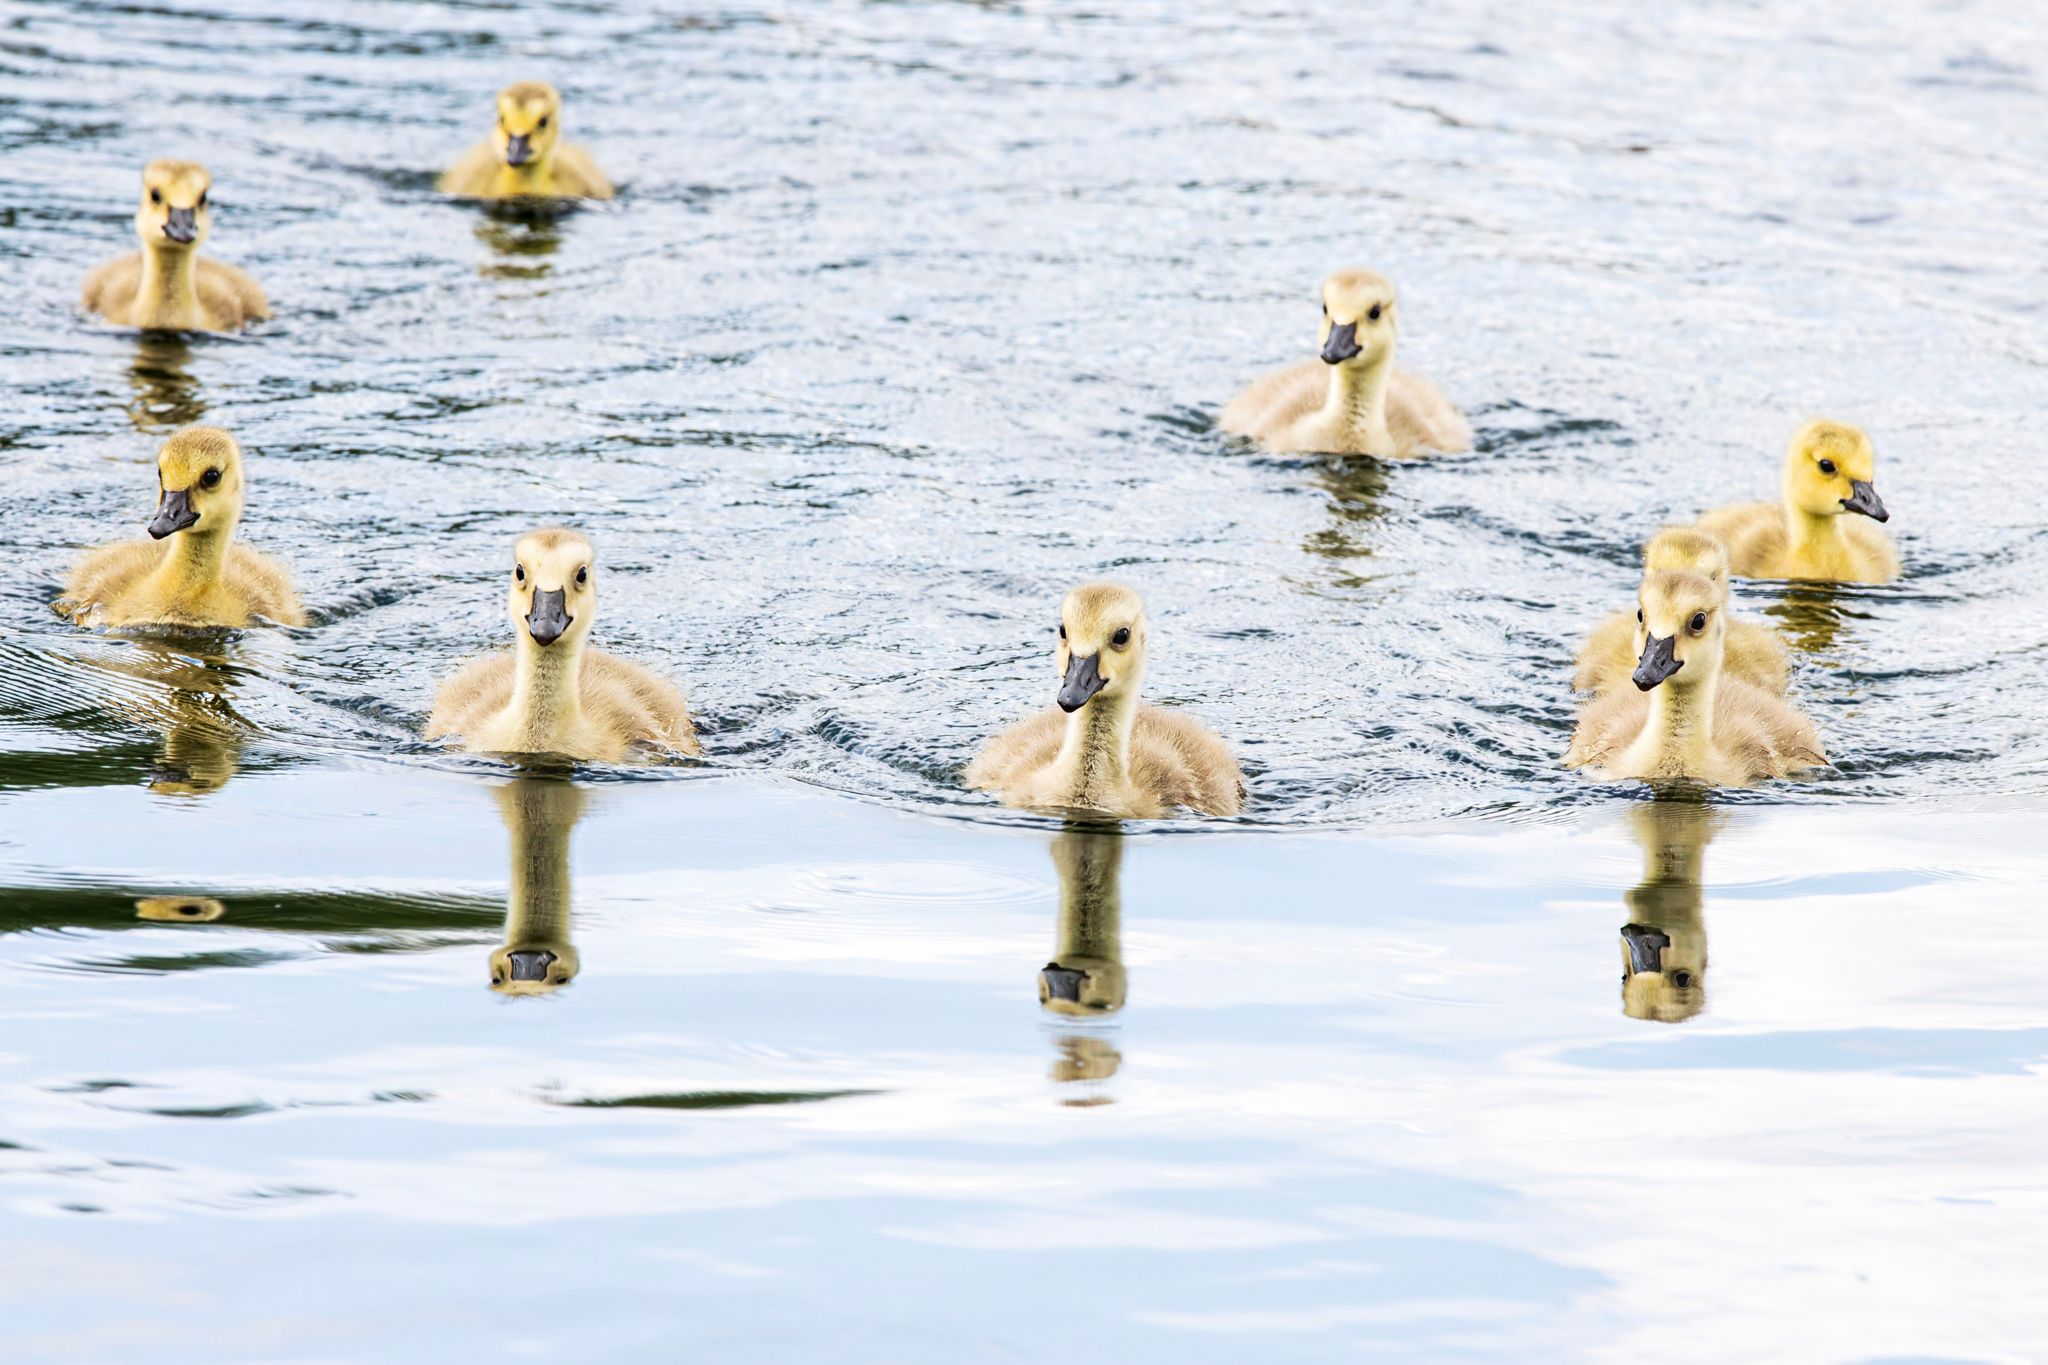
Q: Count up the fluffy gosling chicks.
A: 9